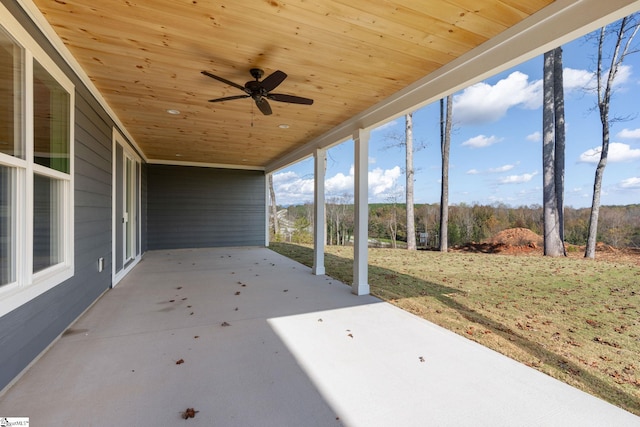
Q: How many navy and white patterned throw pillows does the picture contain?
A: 0